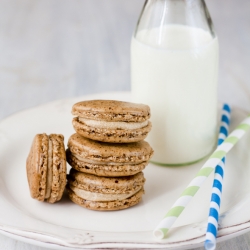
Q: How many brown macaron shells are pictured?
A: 8